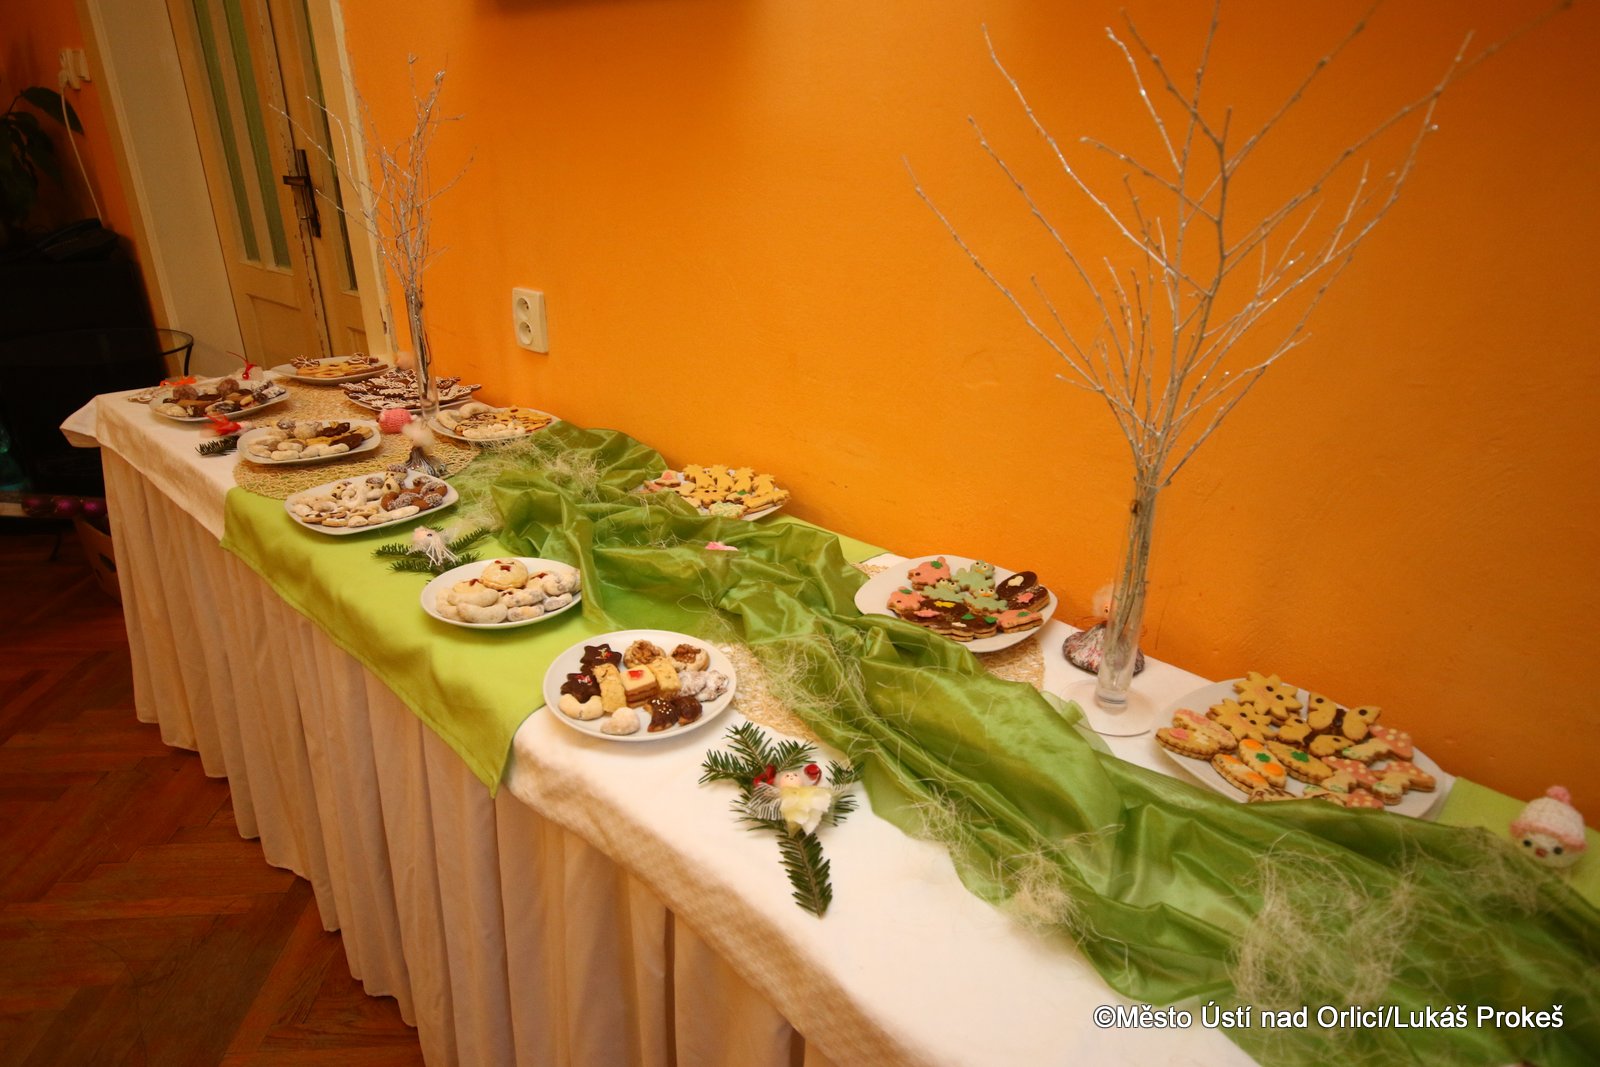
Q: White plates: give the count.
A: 11